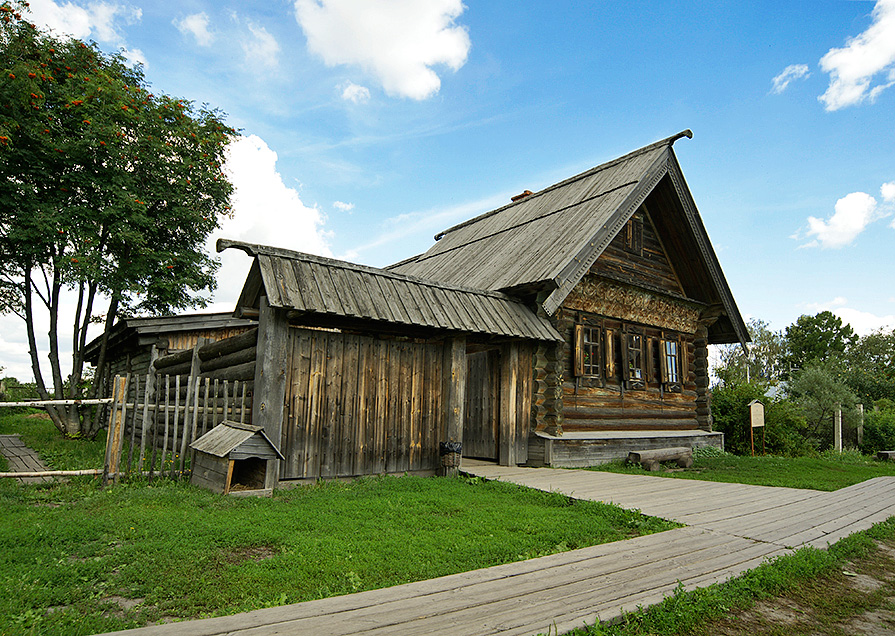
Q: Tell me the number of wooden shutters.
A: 6